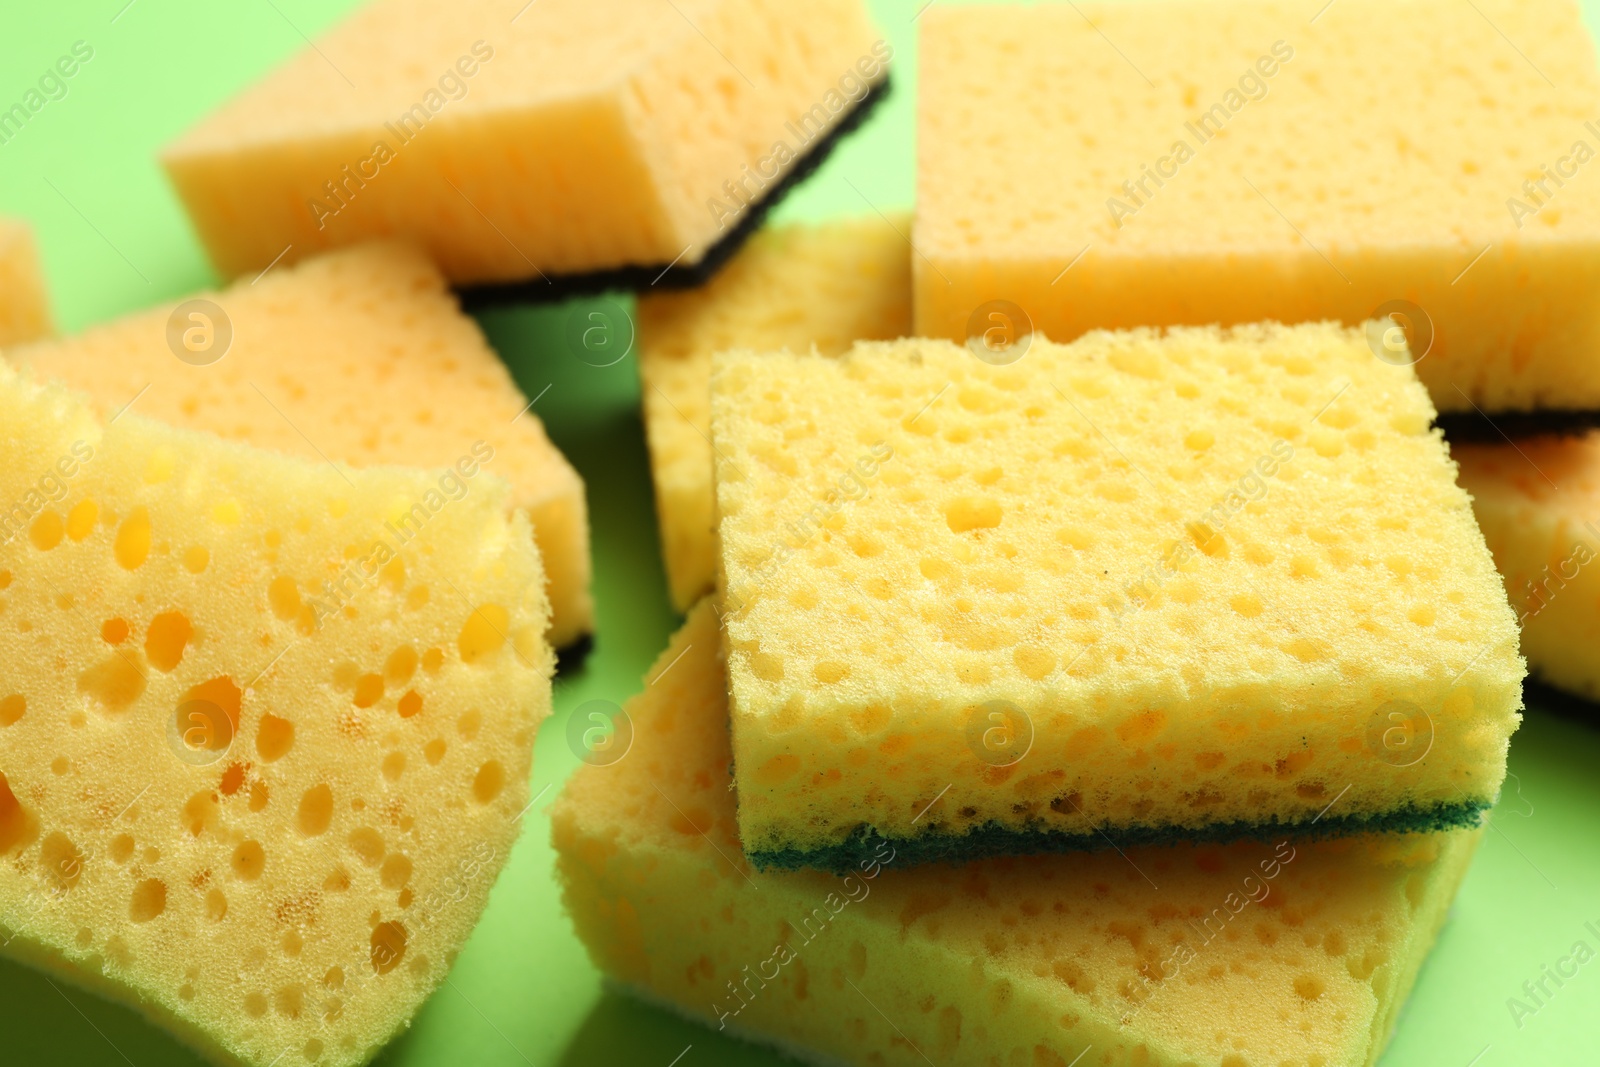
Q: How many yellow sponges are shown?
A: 9